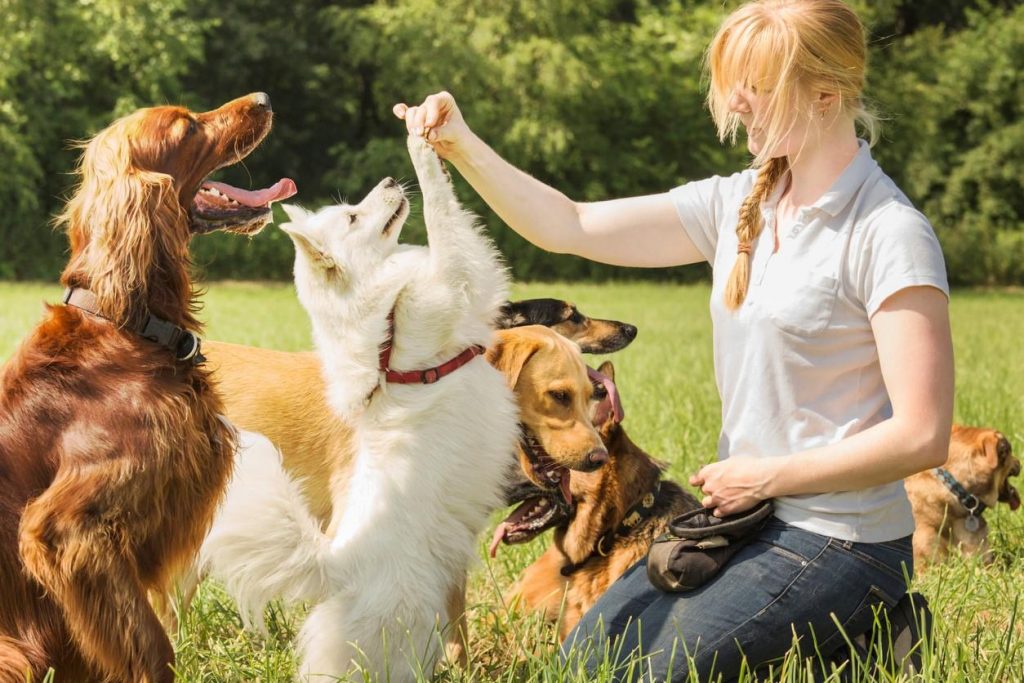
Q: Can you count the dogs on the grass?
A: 6